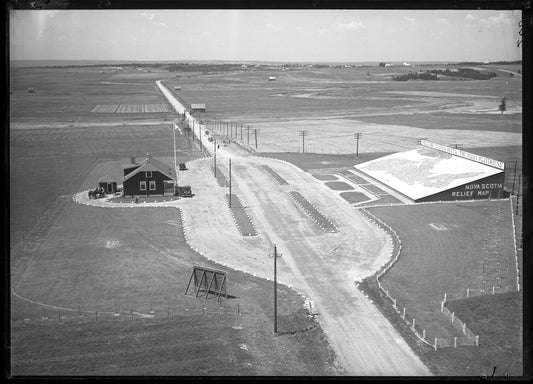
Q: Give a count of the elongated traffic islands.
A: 4